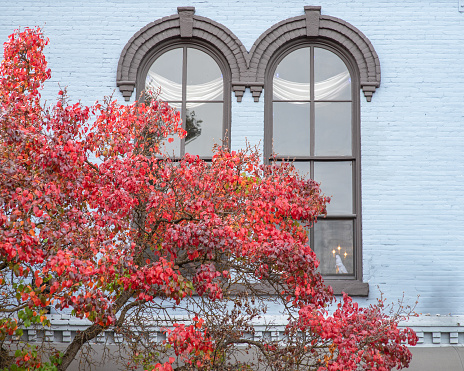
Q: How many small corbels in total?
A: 4